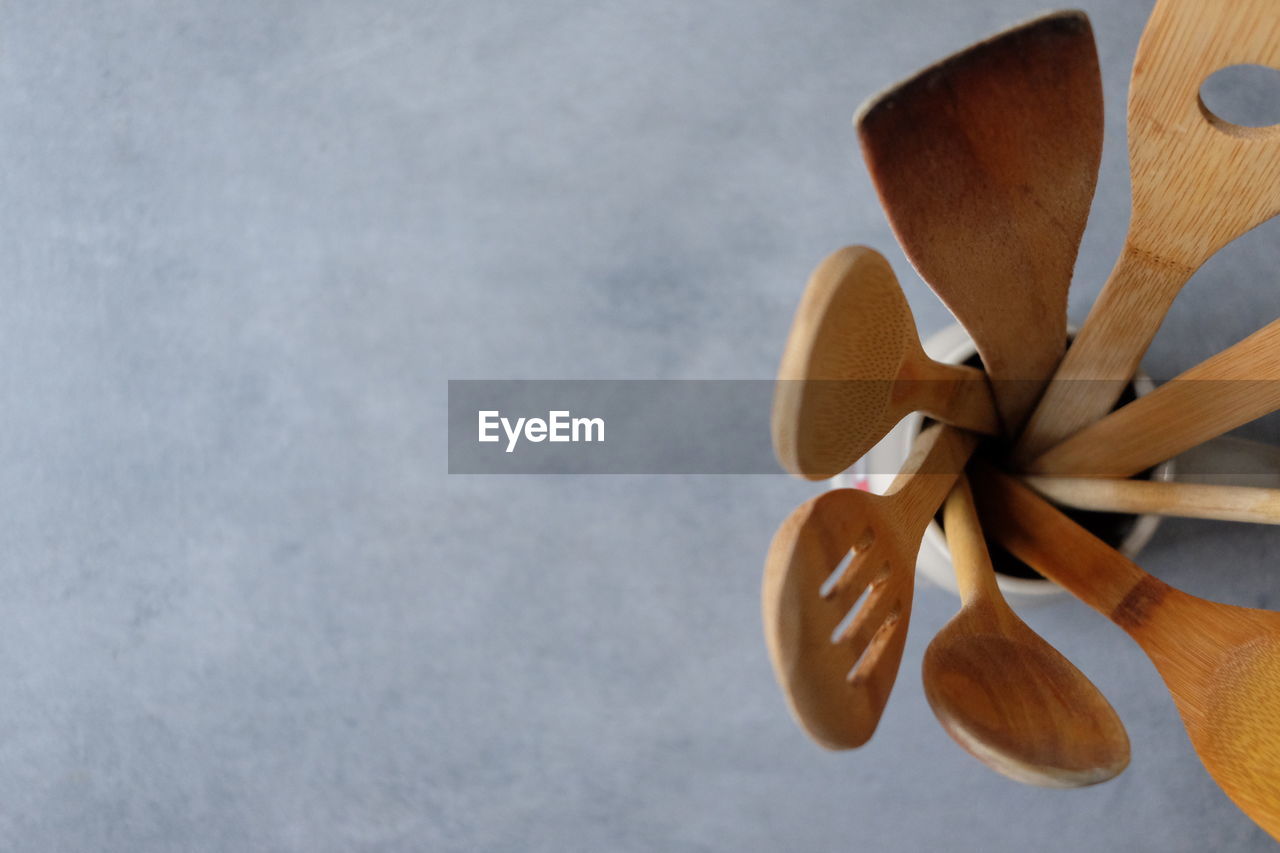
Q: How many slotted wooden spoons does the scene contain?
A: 1